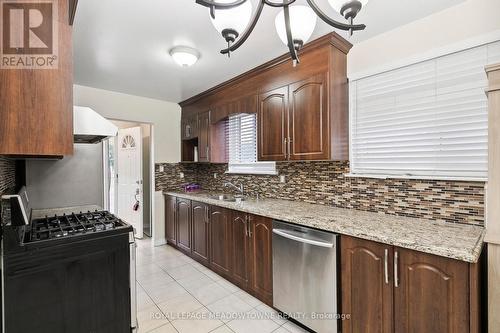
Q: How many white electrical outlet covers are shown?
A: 4